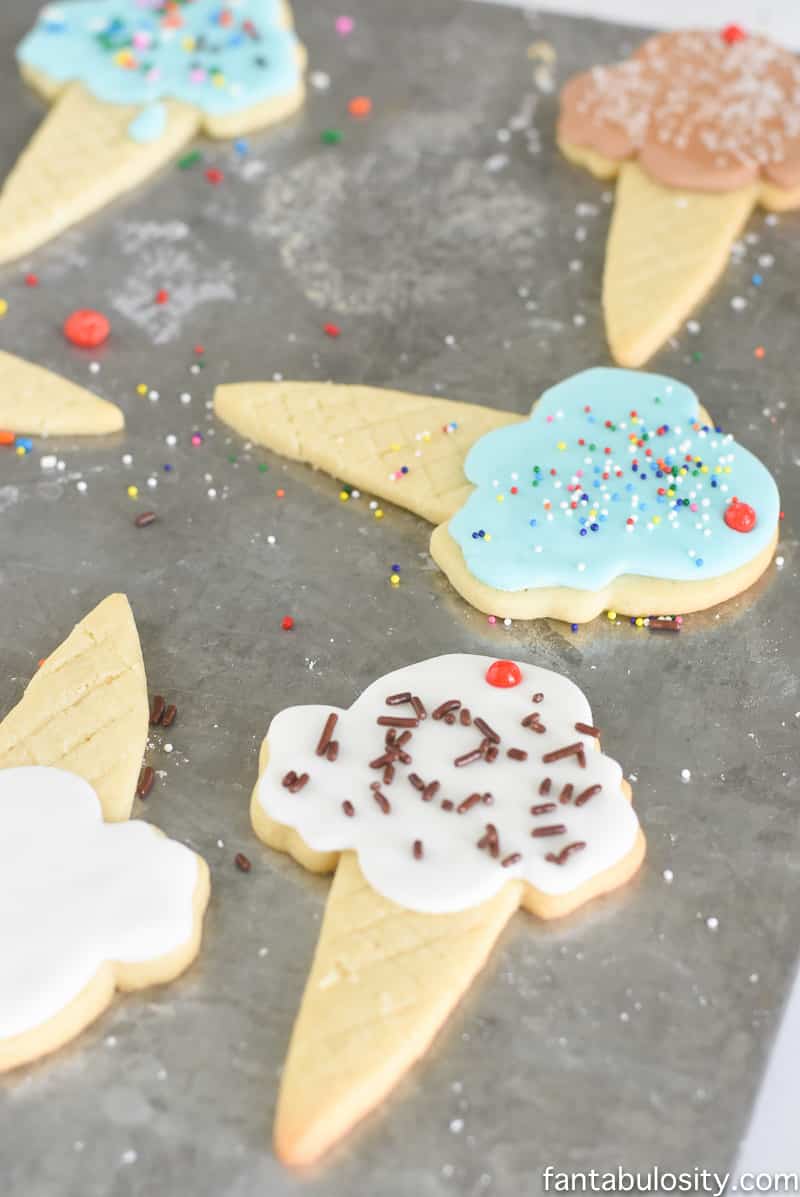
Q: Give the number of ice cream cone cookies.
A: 6